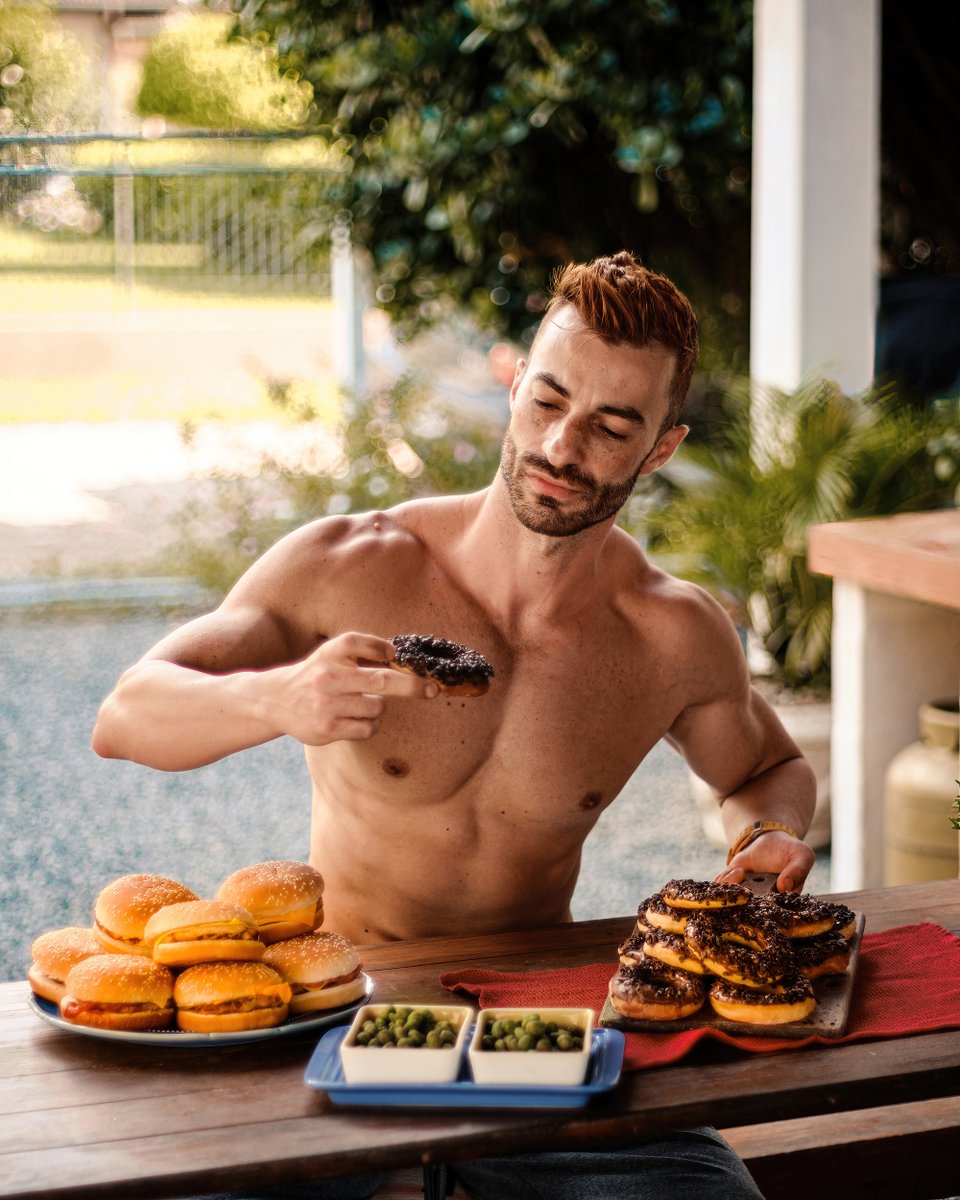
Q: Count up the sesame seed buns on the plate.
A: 7